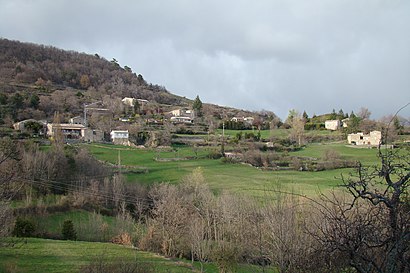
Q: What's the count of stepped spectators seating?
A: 0